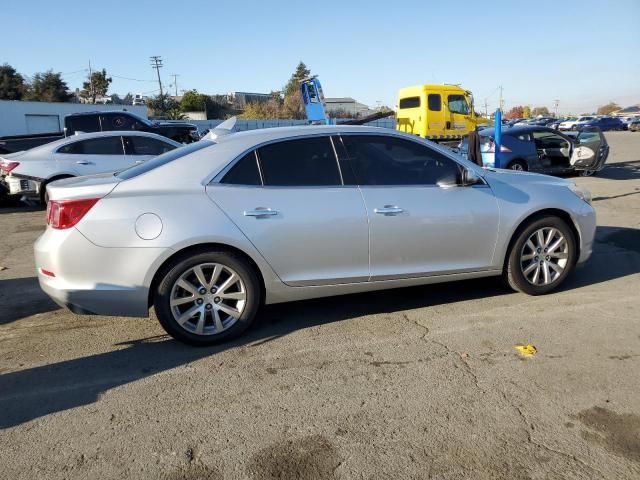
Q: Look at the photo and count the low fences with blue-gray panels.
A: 1